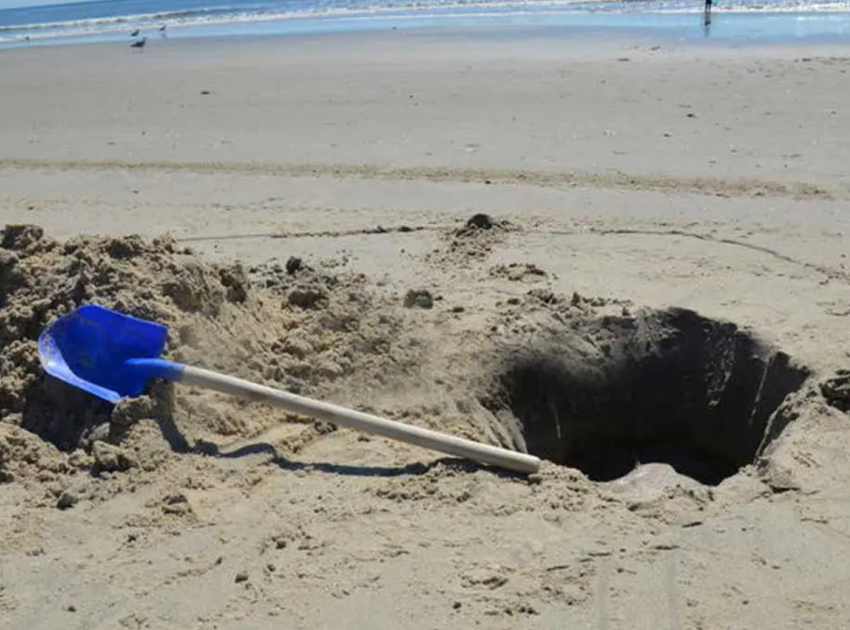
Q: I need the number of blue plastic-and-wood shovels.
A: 1